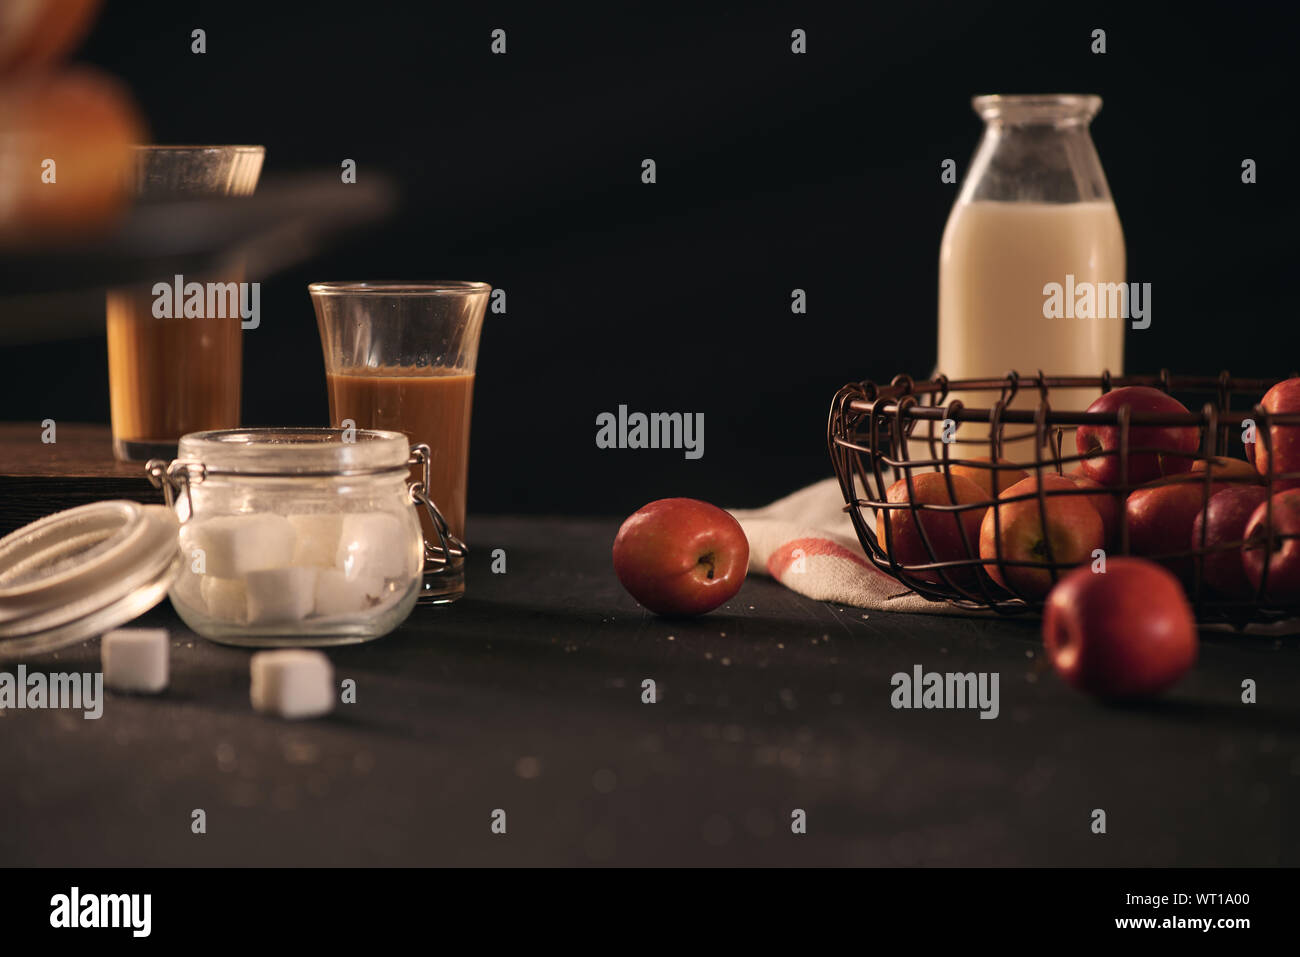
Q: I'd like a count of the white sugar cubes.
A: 8